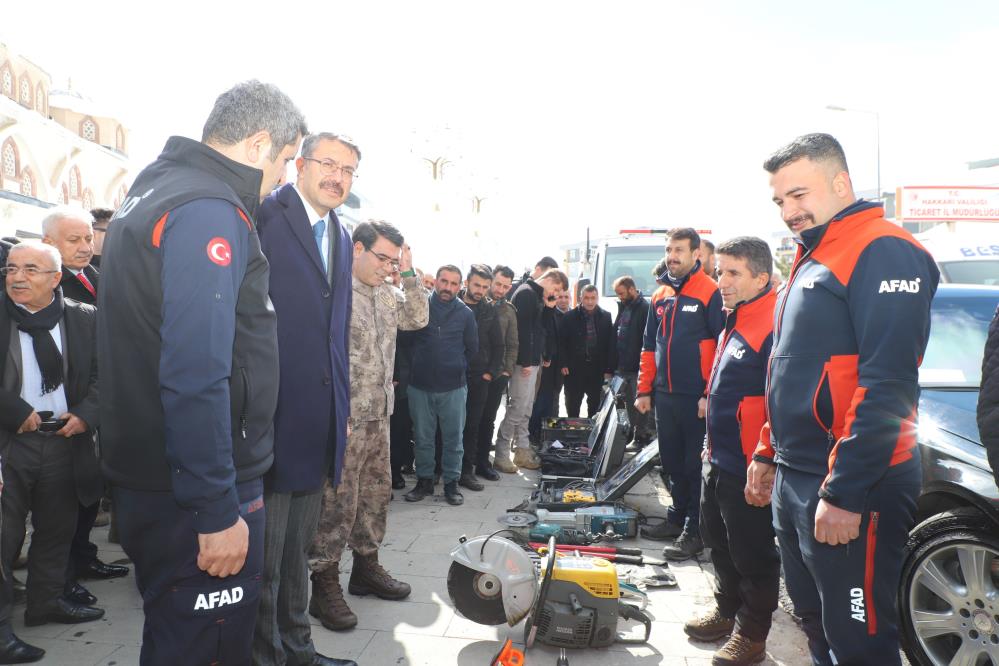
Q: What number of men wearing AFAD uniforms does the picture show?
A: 4